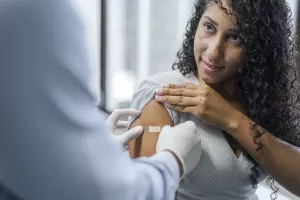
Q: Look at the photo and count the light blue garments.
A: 1